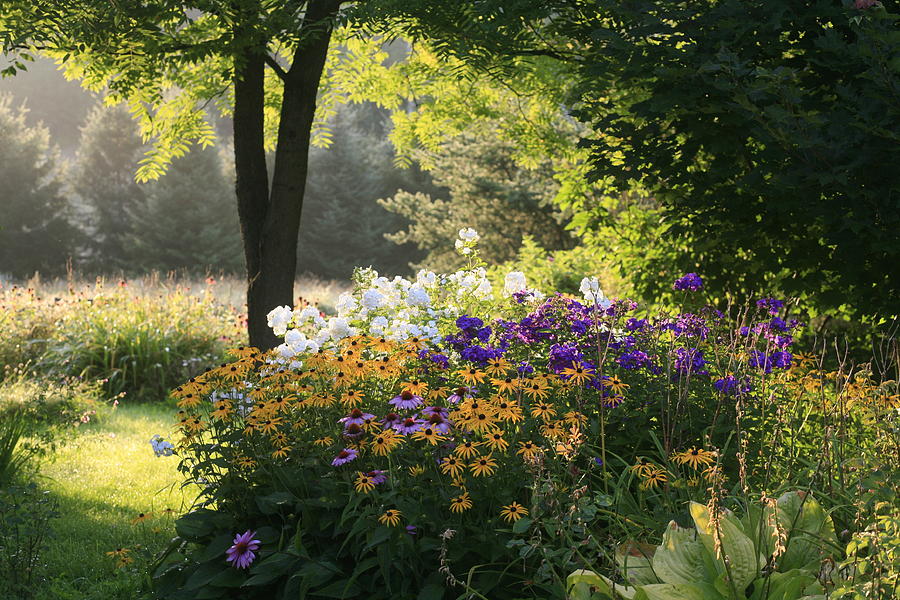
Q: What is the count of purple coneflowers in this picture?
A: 11